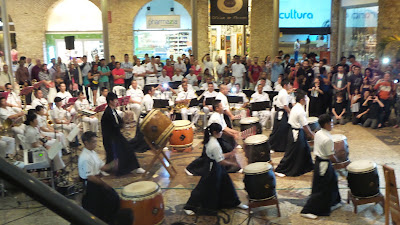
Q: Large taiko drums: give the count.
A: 9